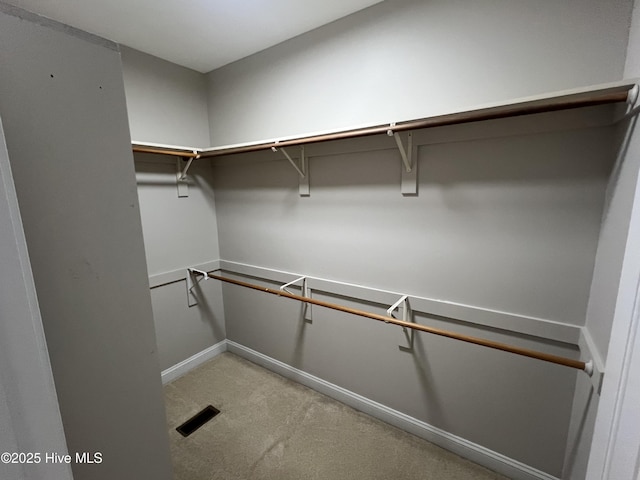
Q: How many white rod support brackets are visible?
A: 6